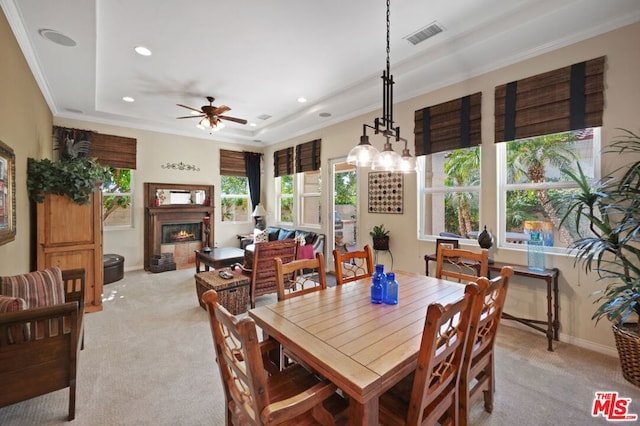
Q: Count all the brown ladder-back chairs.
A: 6